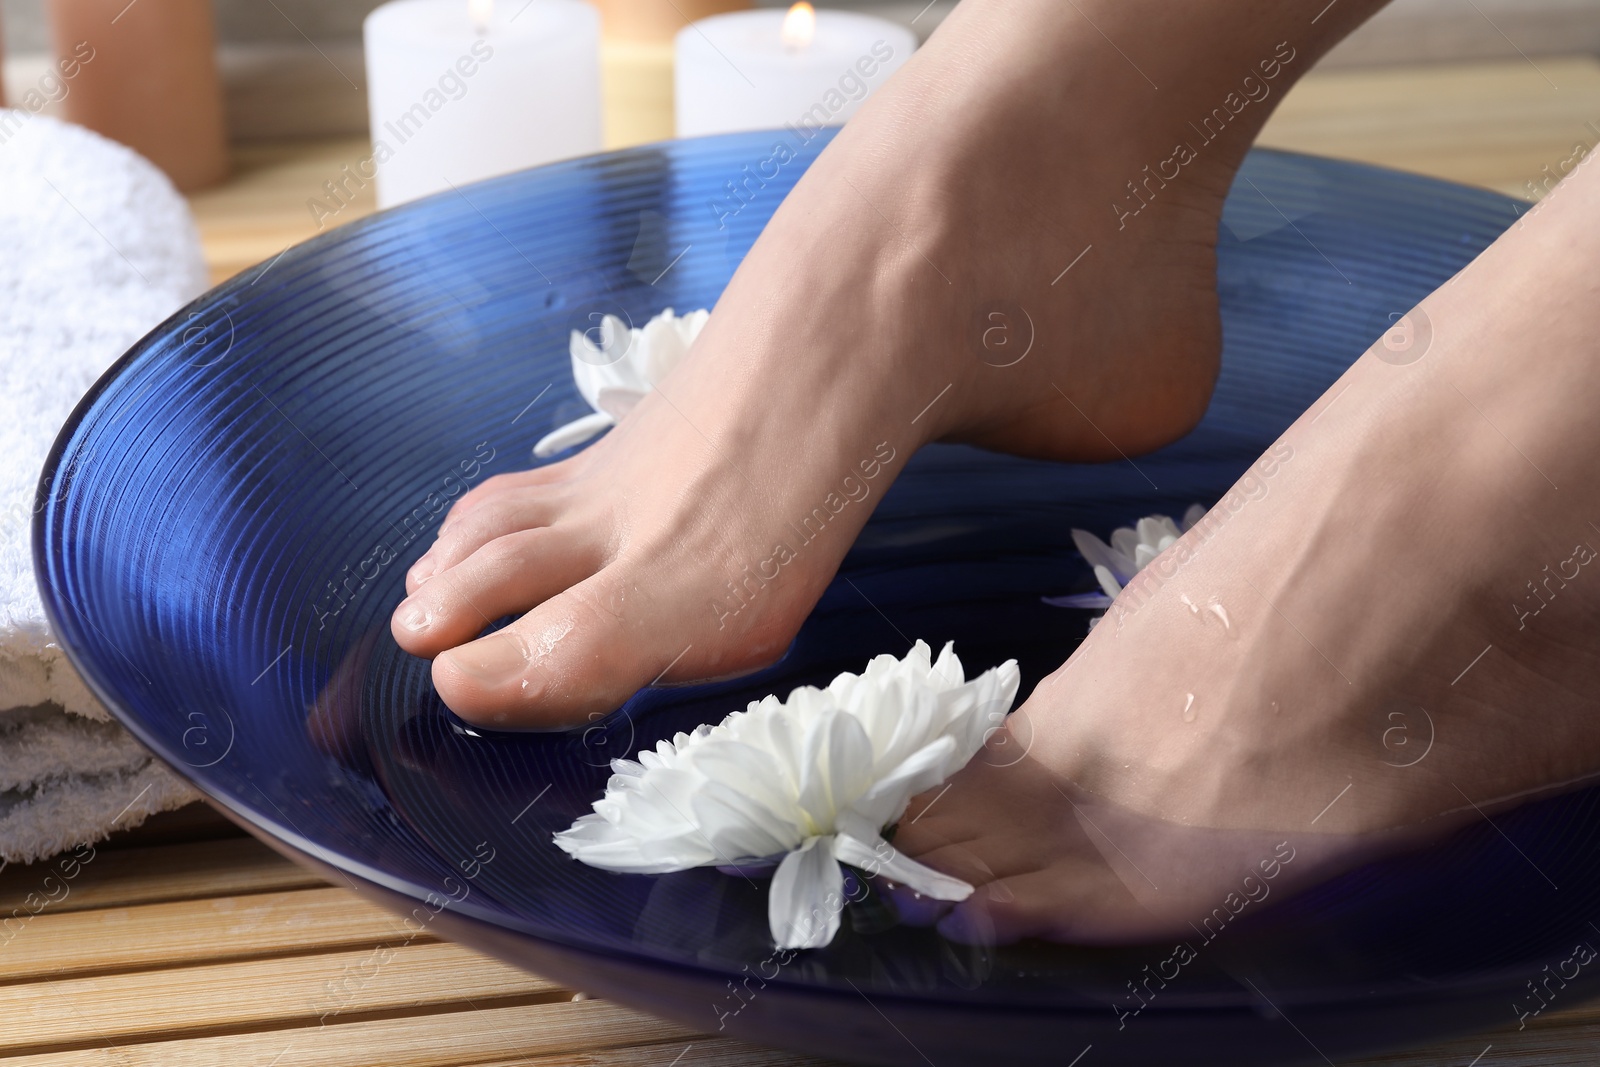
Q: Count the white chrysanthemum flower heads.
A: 3